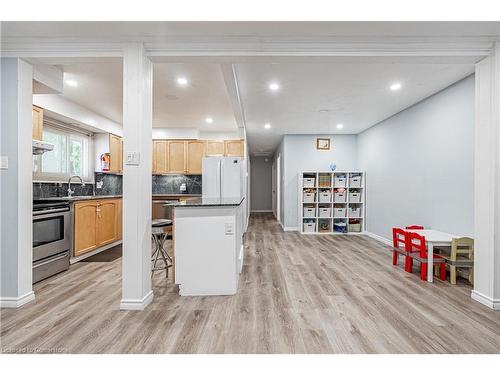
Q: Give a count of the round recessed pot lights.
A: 7